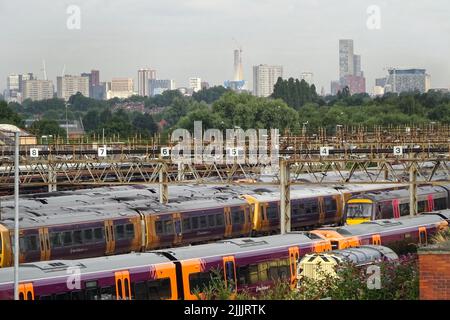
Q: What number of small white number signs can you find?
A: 6